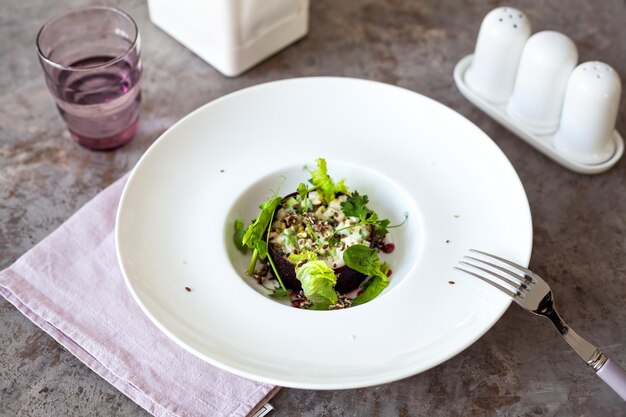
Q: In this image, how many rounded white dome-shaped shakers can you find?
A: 3